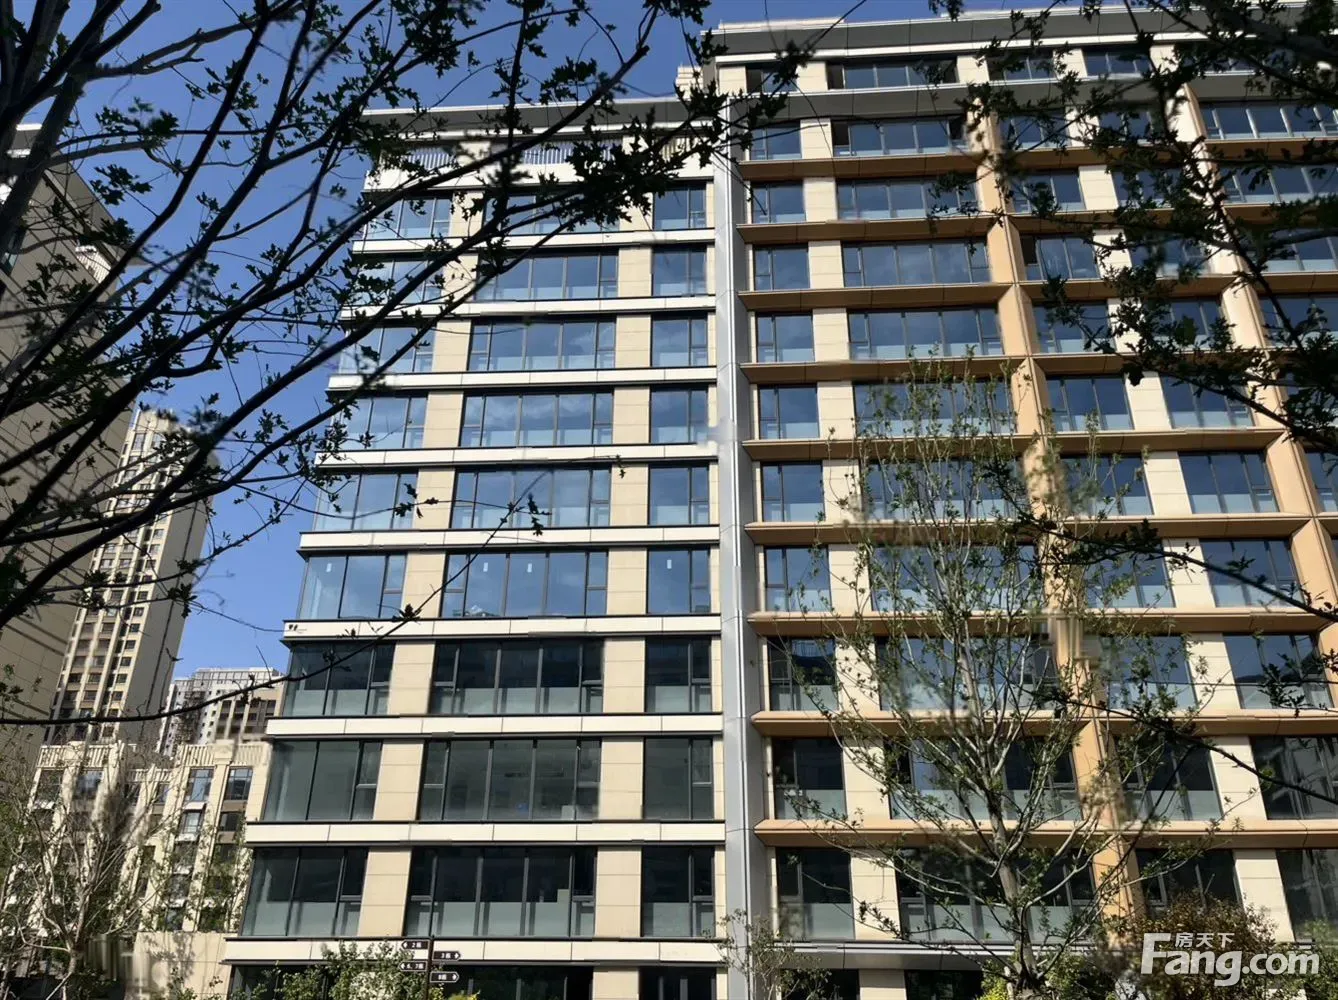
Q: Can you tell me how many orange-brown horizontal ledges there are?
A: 9